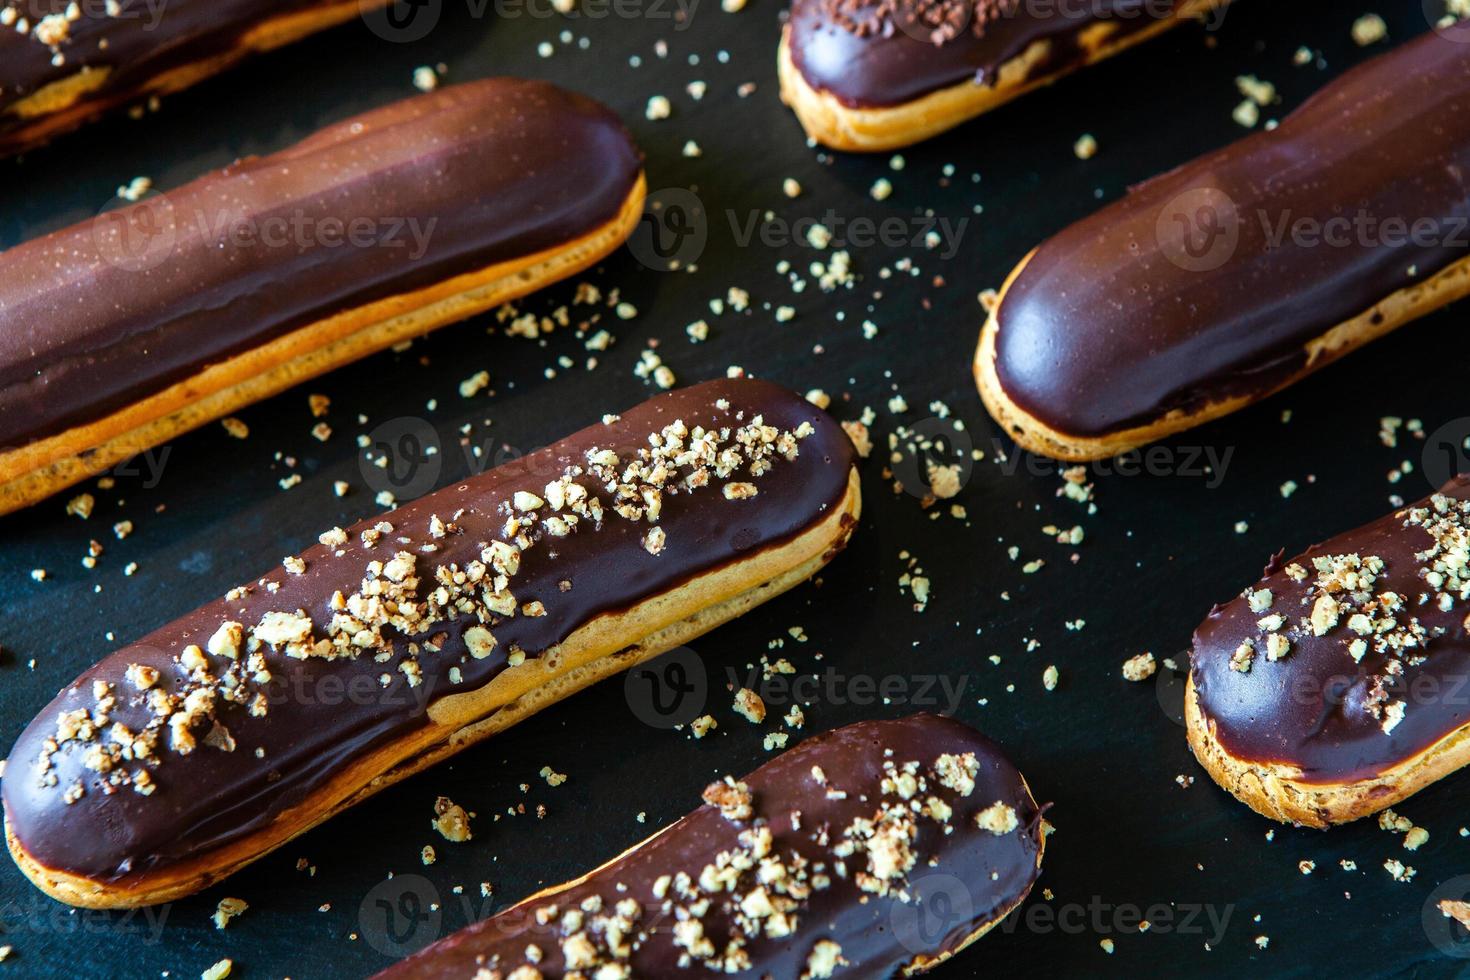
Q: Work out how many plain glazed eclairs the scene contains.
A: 2